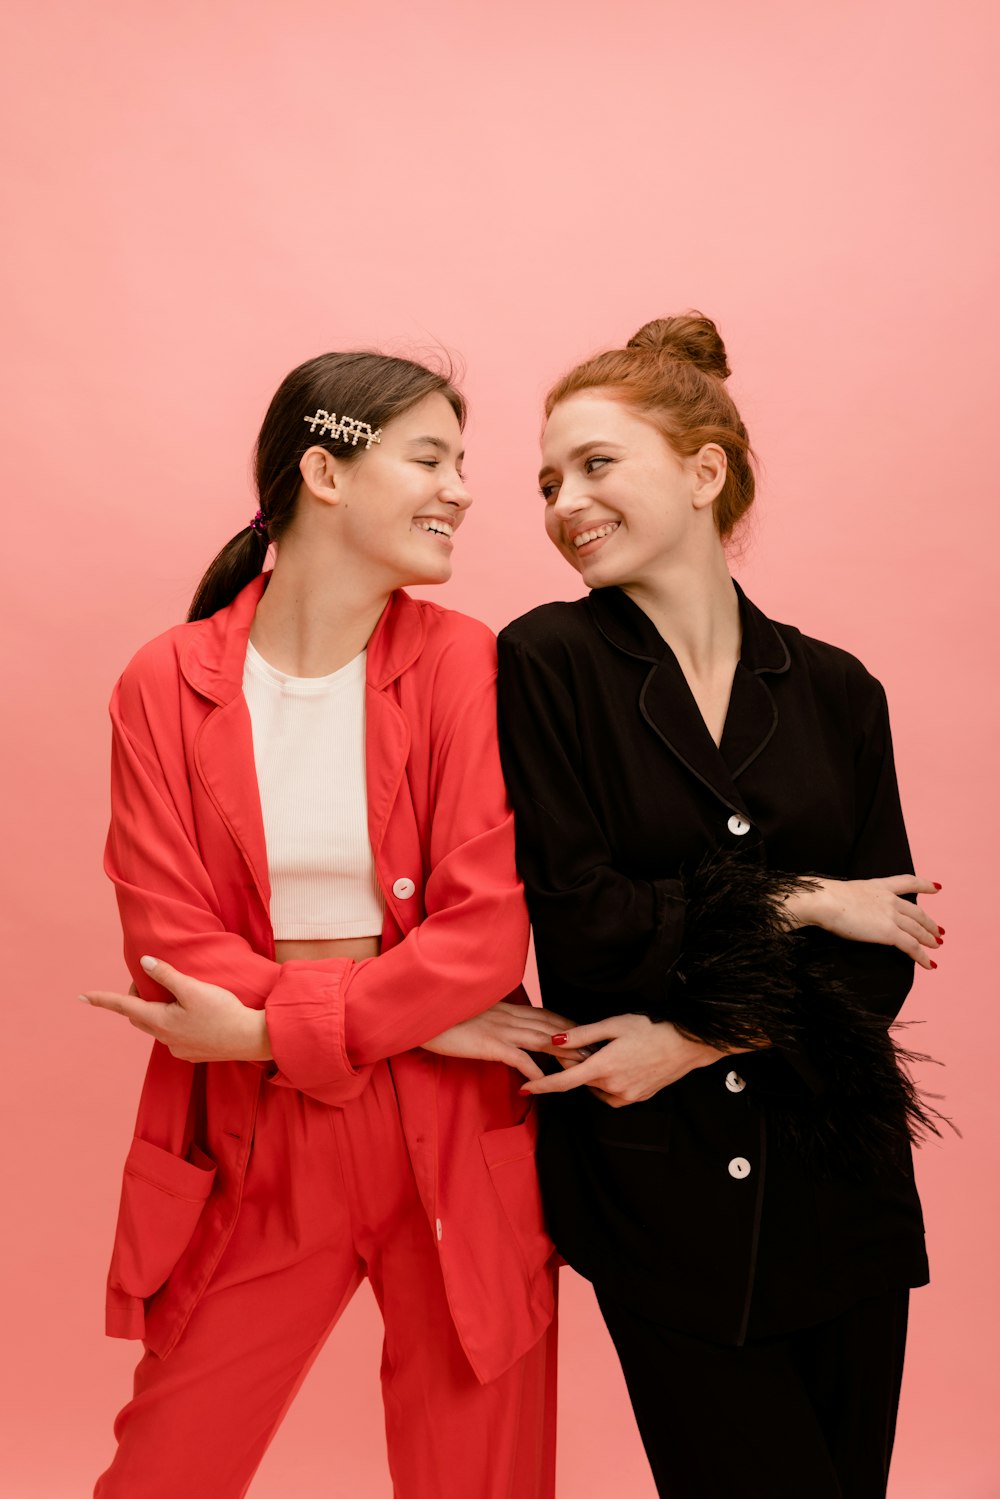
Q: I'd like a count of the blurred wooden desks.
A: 0